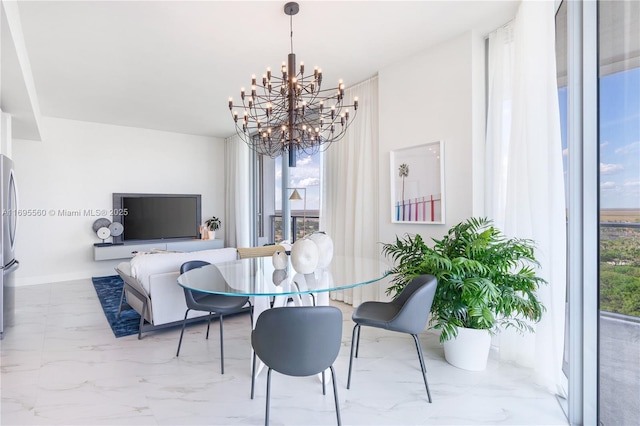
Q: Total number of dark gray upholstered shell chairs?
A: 3